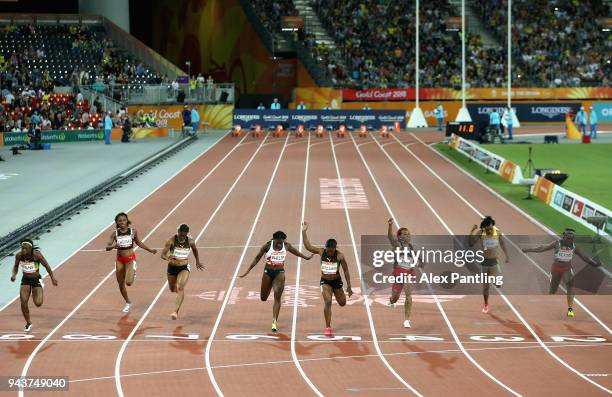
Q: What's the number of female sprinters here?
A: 8